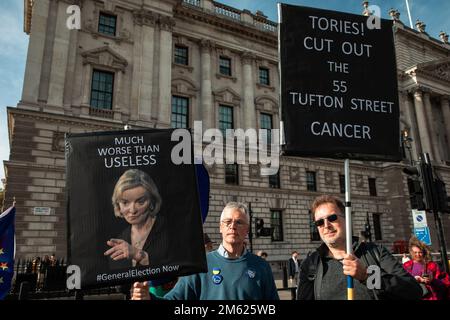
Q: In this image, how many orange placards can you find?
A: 0